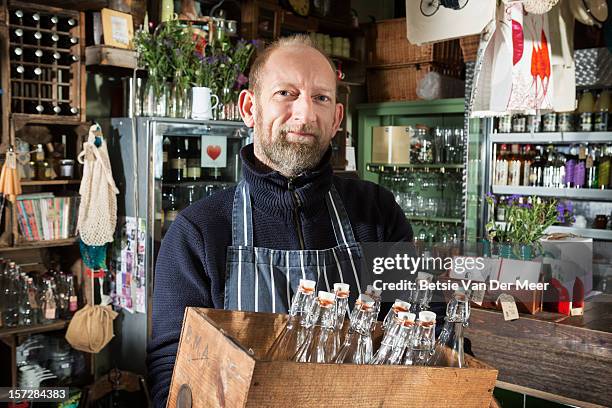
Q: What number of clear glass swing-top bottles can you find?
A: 10